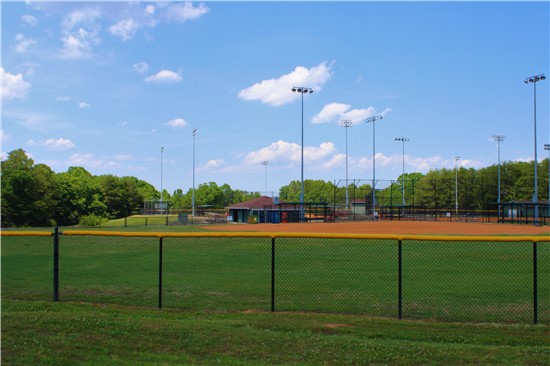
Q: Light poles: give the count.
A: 11